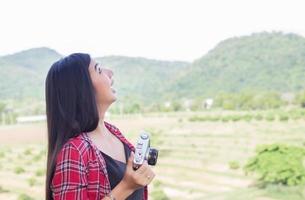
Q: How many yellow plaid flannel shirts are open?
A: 0